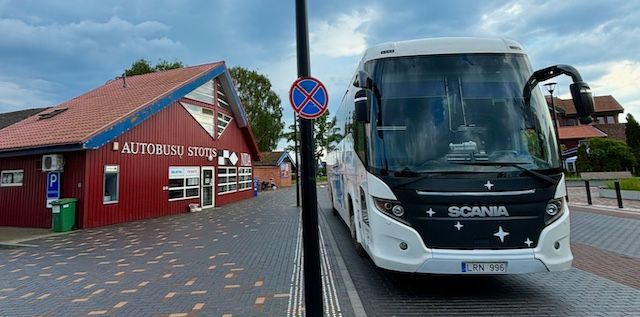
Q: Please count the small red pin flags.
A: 0